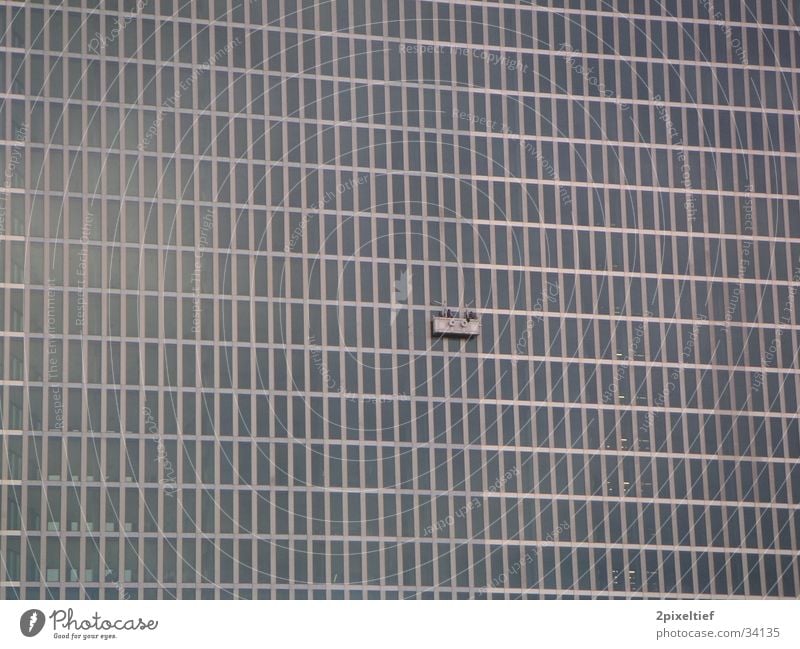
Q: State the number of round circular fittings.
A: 2